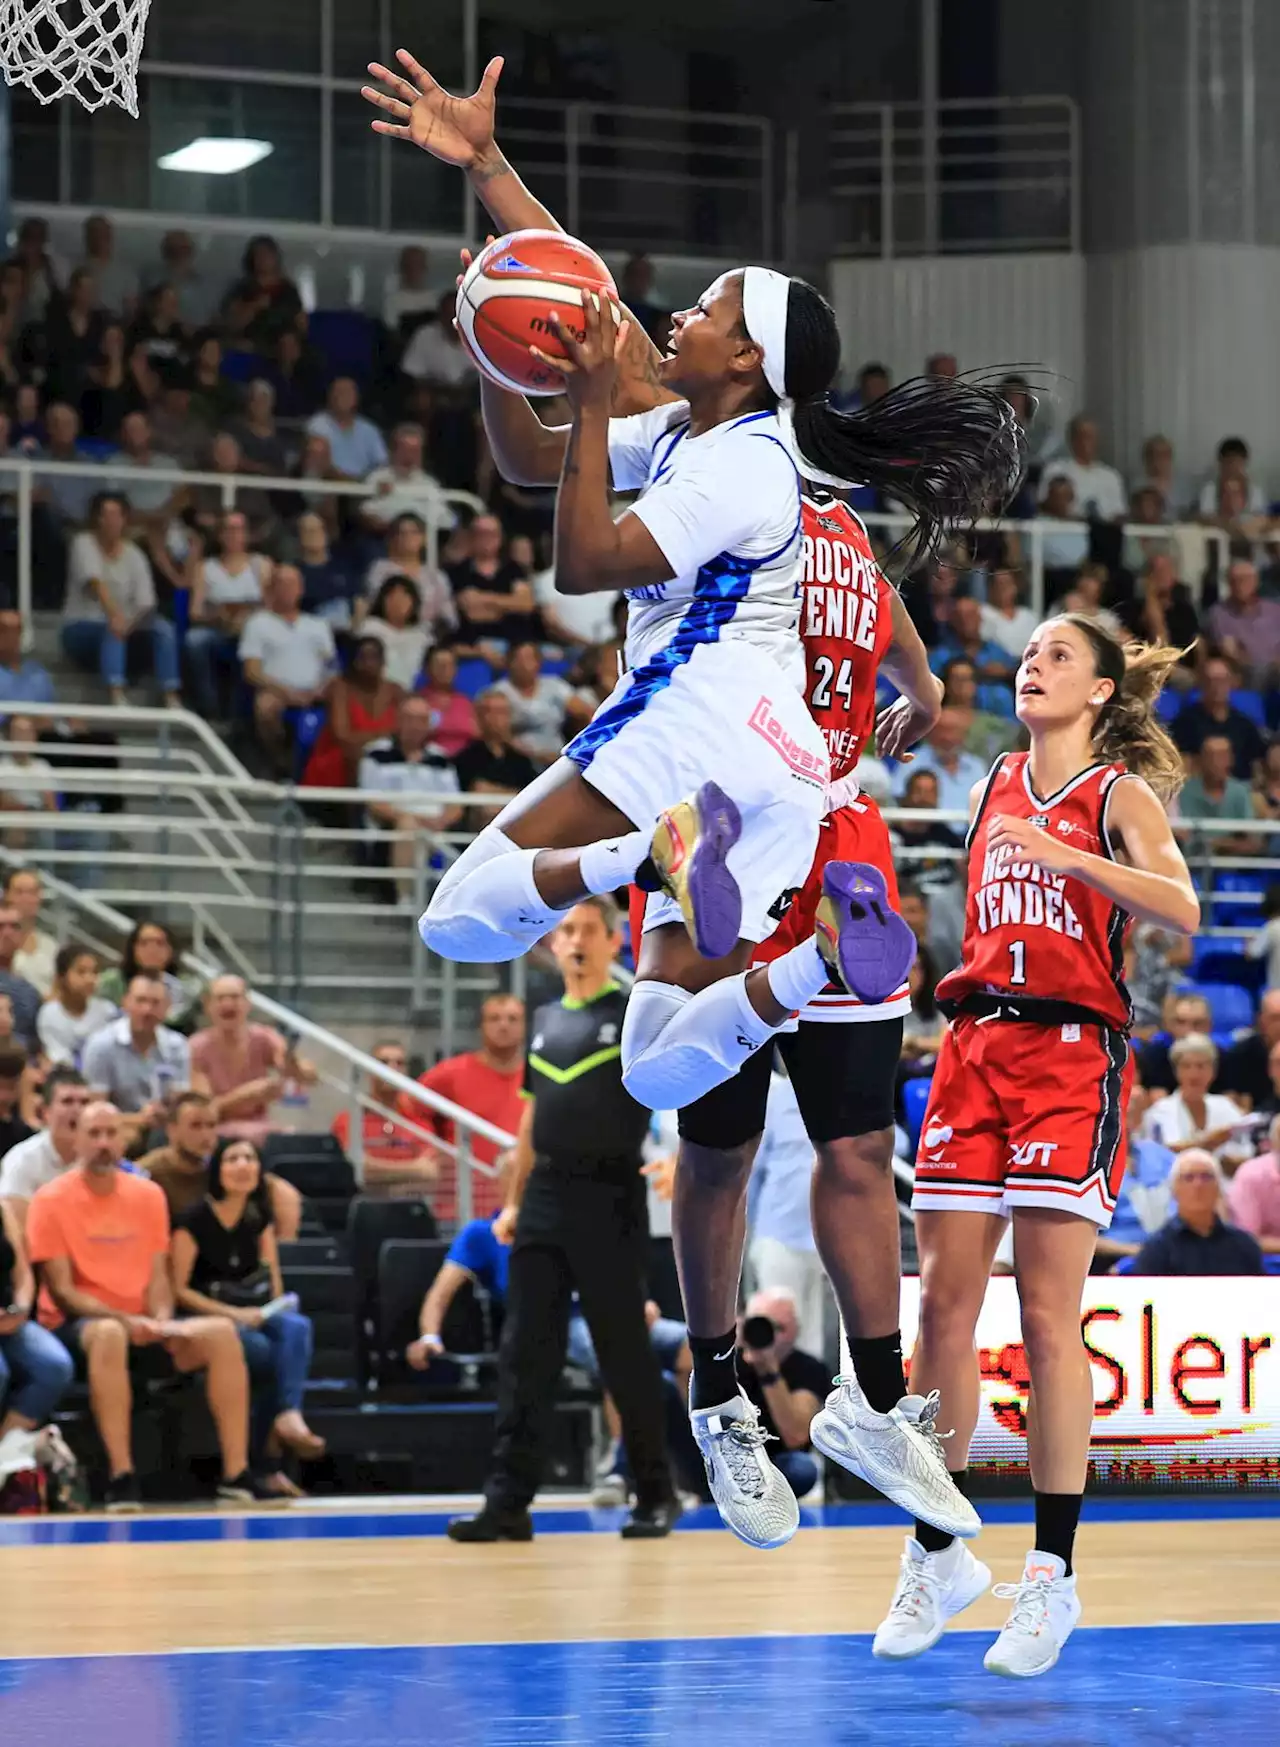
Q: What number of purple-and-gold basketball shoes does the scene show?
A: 2